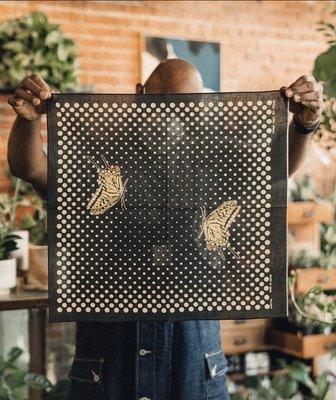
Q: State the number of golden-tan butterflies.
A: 2